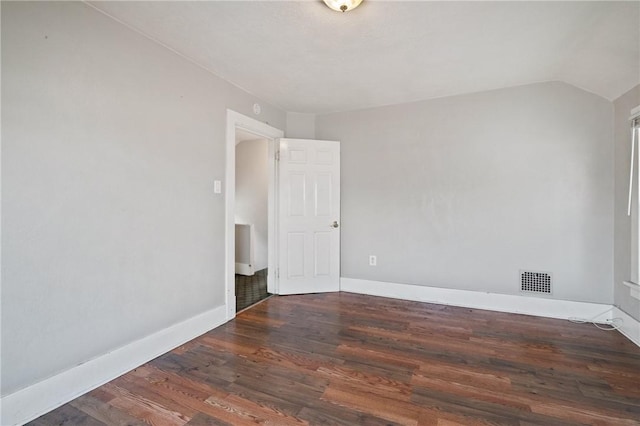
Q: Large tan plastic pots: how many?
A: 0